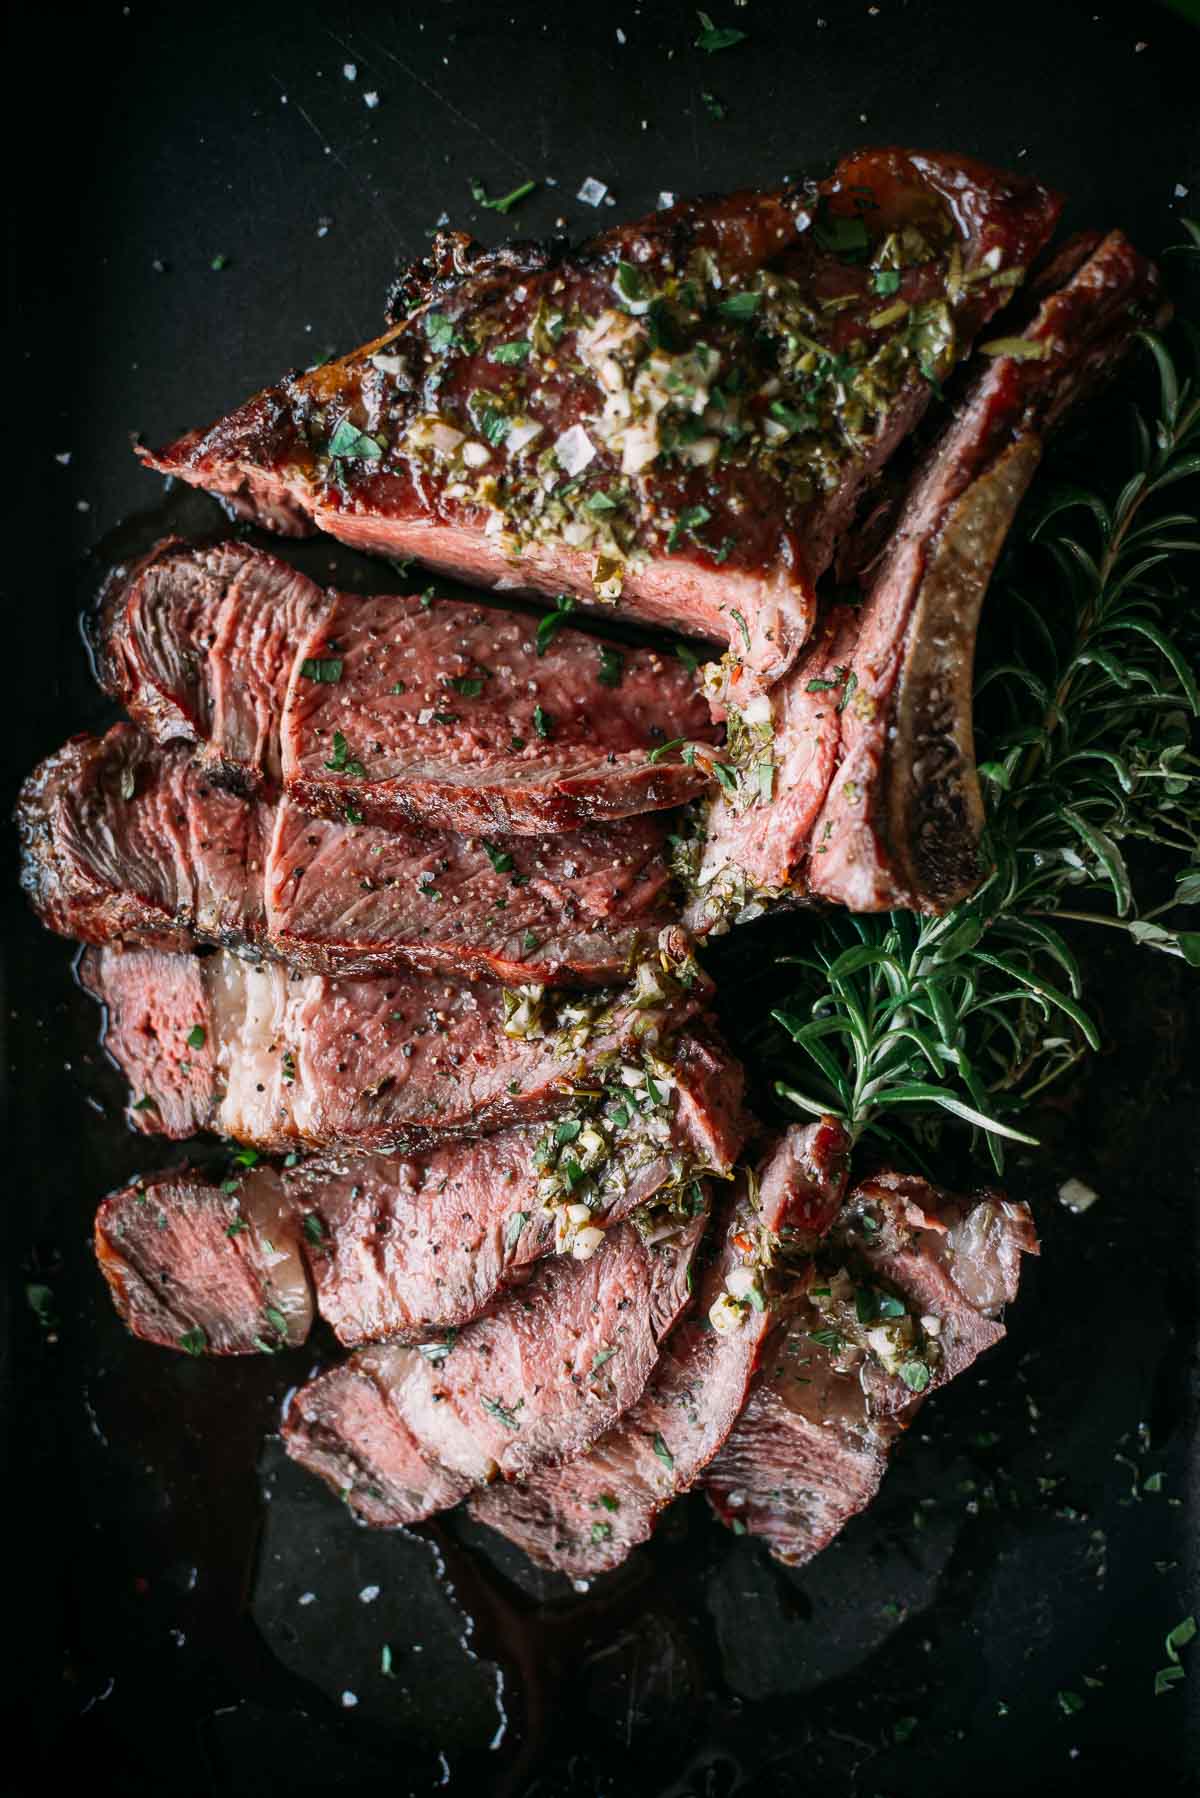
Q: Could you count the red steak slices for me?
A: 7